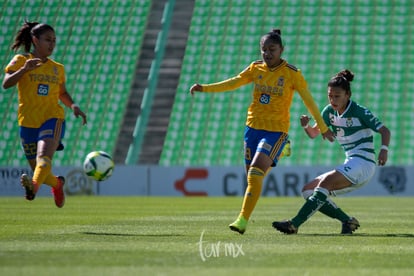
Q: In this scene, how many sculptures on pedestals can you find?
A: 0